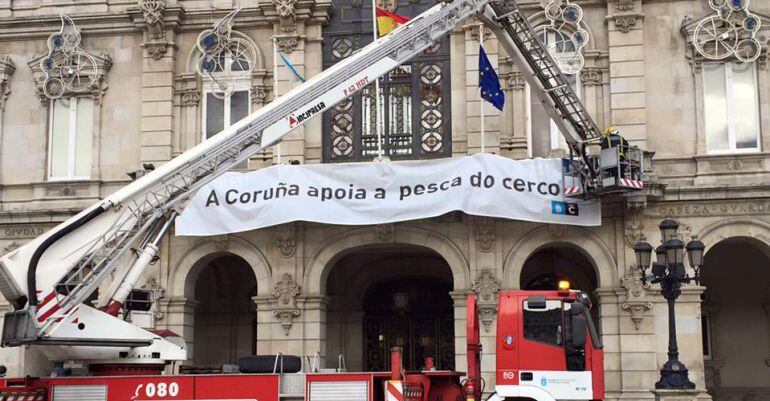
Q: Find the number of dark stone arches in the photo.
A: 4